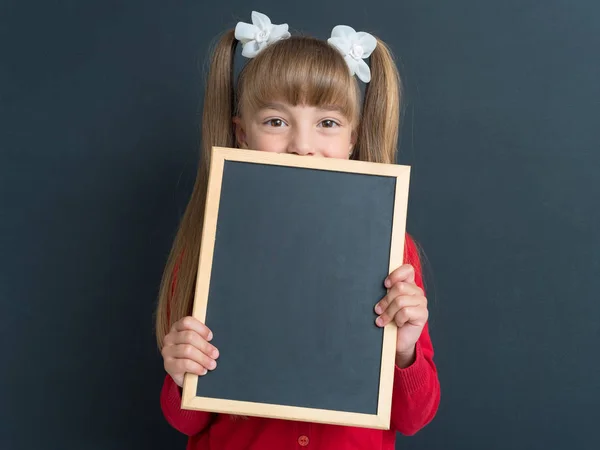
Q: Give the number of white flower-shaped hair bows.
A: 2